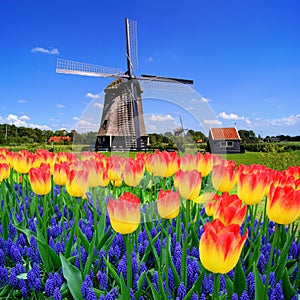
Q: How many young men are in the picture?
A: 0